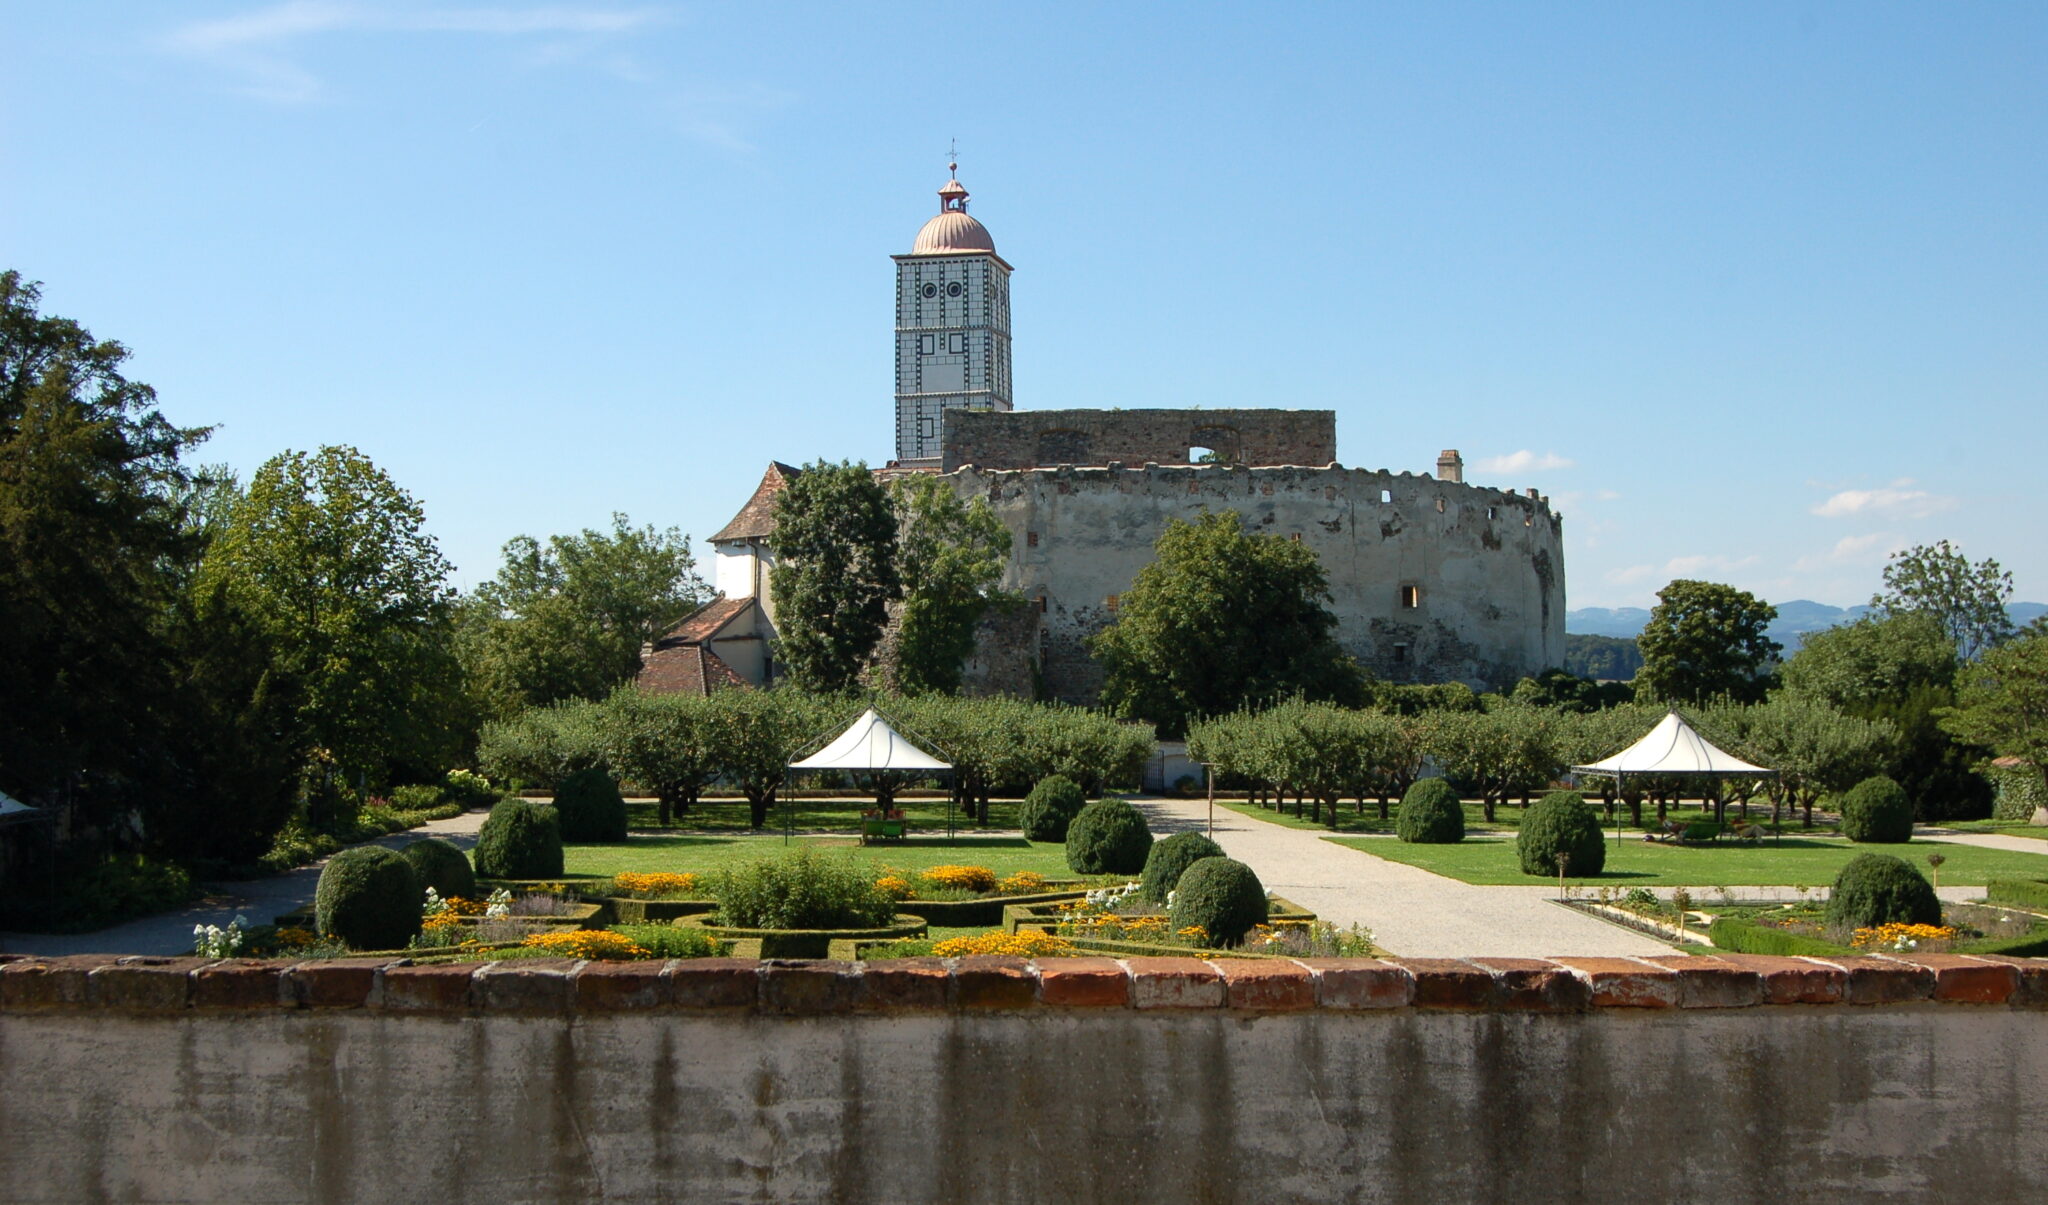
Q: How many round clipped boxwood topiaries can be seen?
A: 12